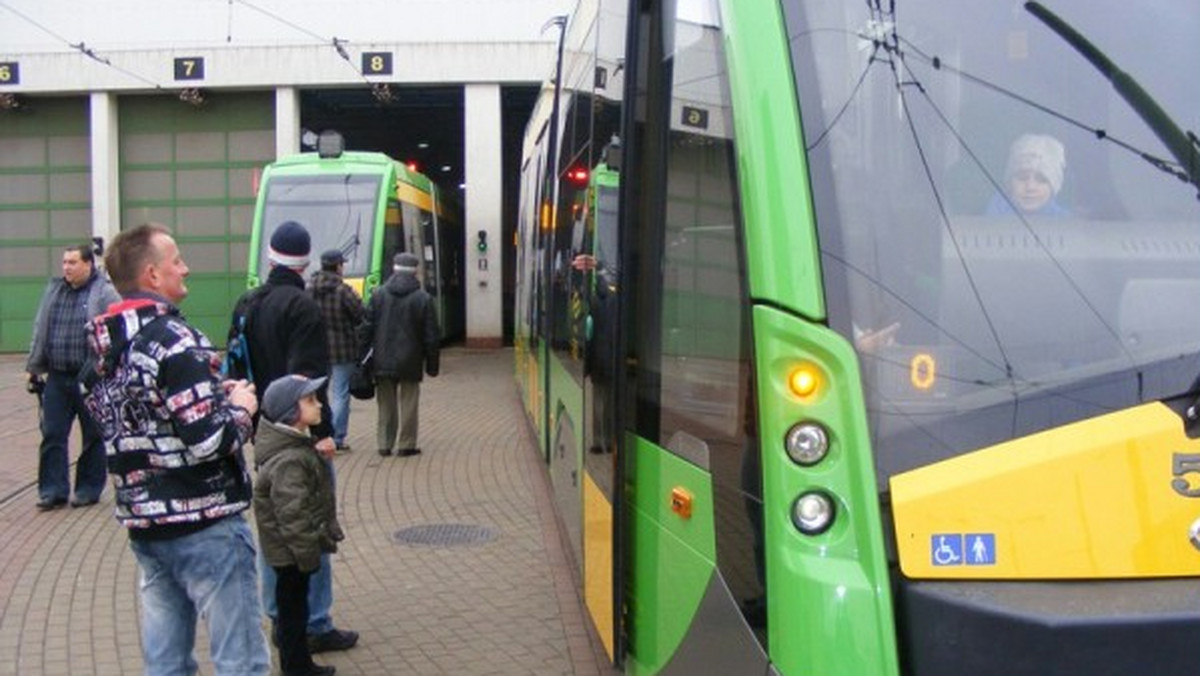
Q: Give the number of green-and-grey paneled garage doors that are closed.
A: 2